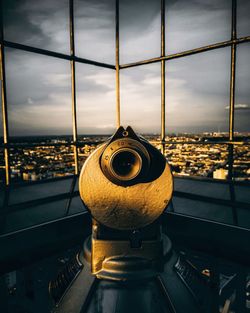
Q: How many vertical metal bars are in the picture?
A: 5